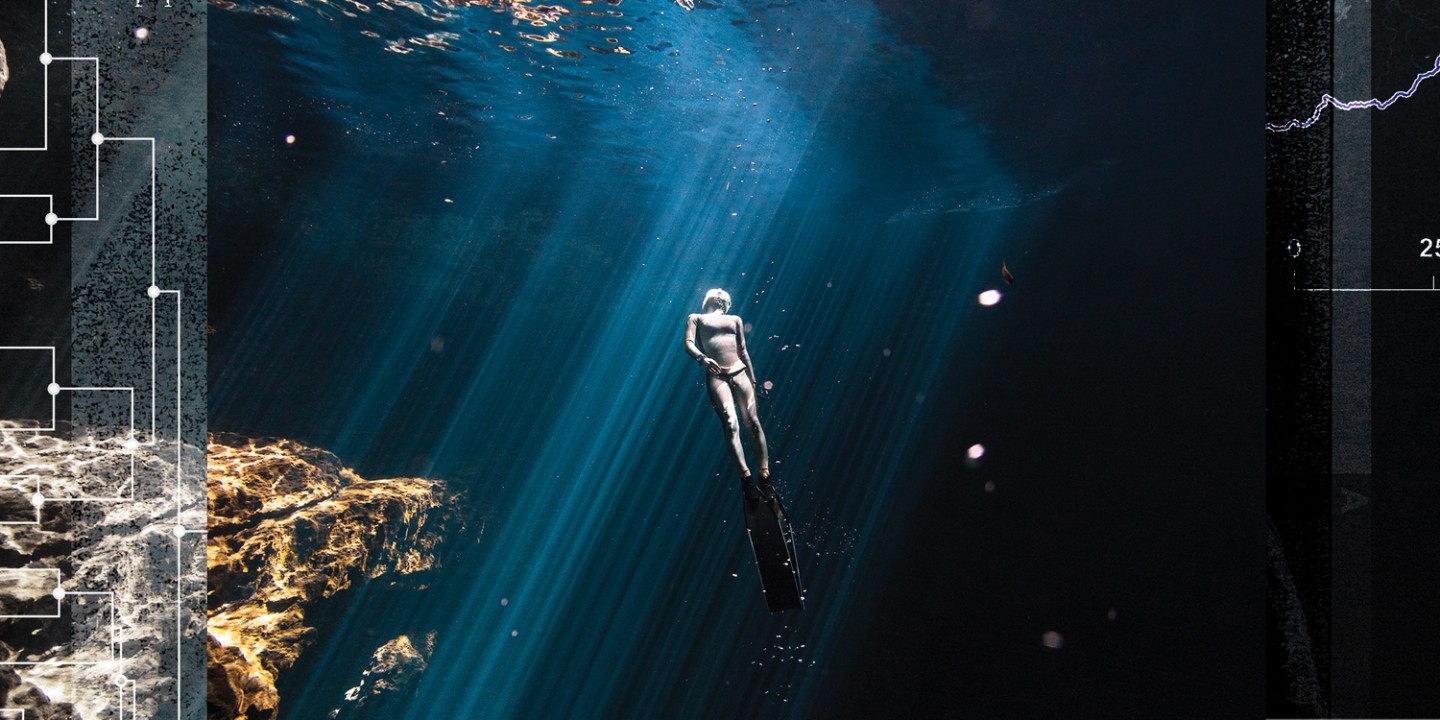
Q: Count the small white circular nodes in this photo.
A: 10